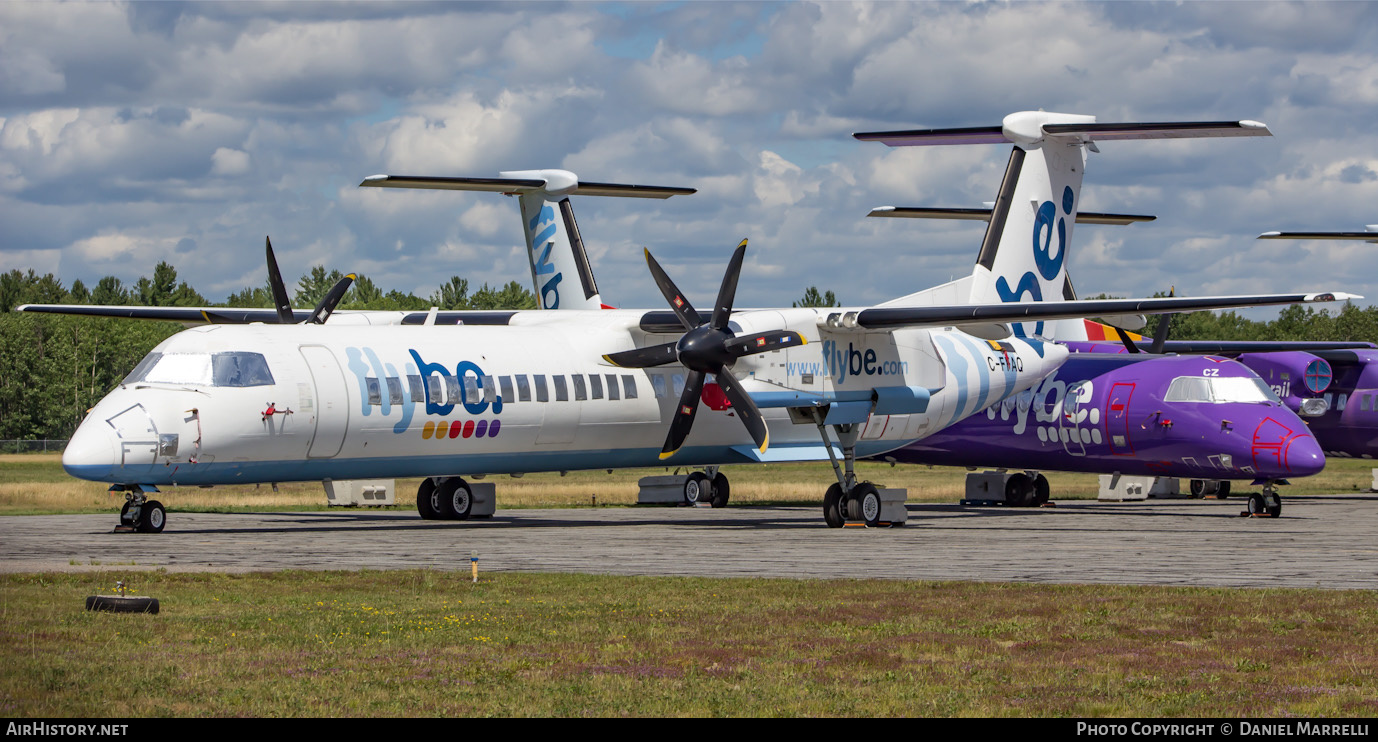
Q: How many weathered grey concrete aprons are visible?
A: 1